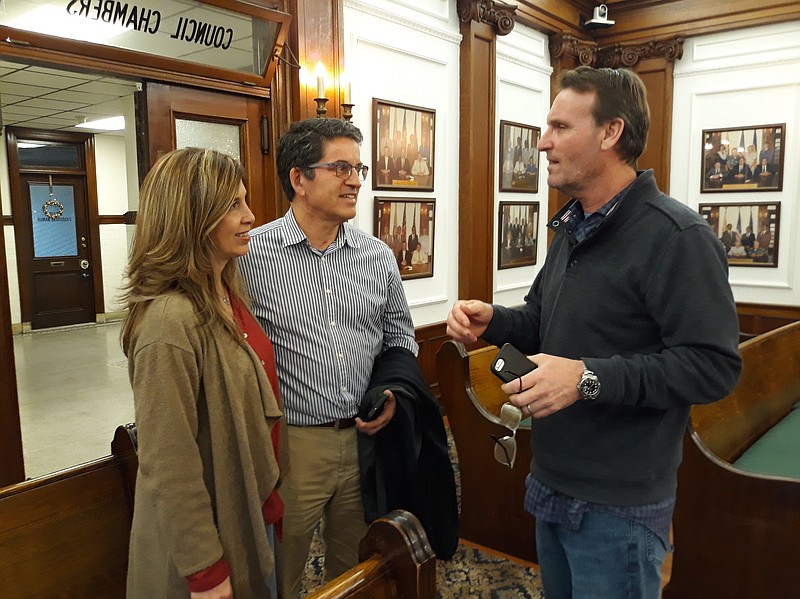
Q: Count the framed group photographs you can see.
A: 6